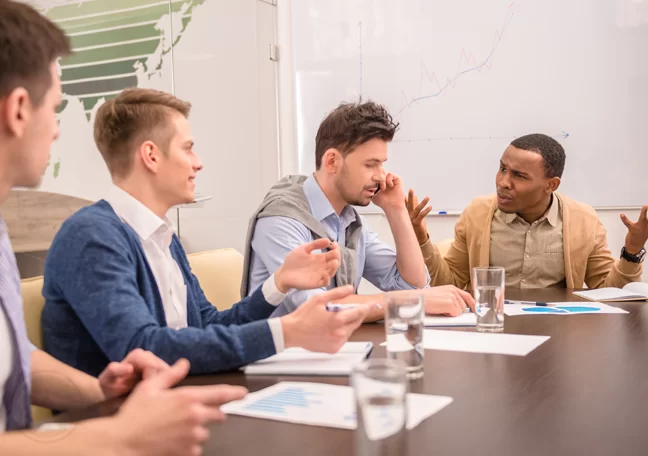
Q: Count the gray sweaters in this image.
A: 1